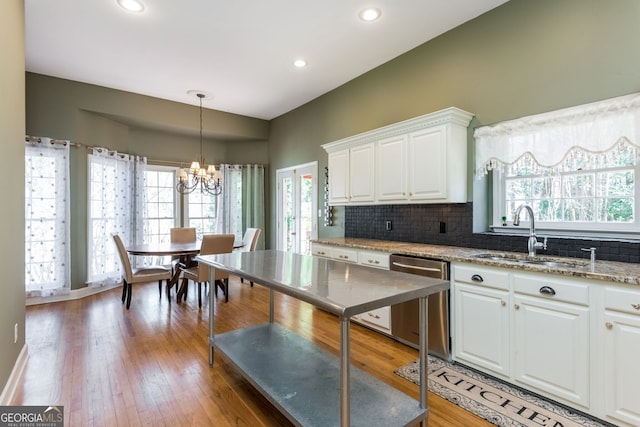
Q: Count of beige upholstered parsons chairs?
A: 4